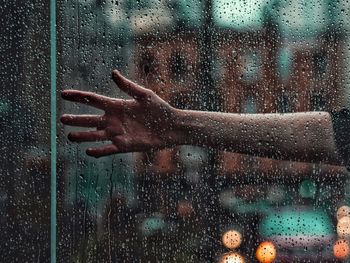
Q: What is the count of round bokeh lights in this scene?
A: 6